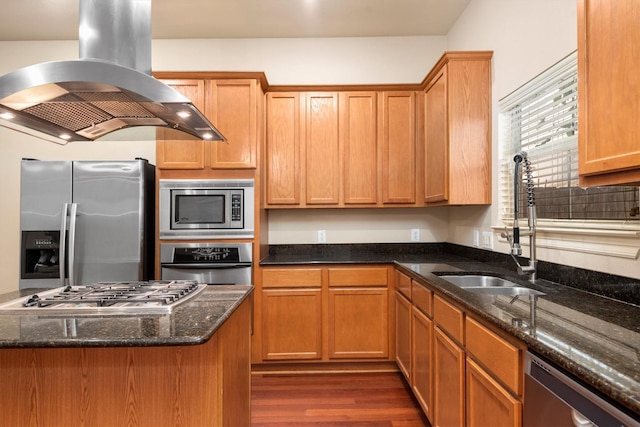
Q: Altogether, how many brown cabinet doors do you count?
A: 14